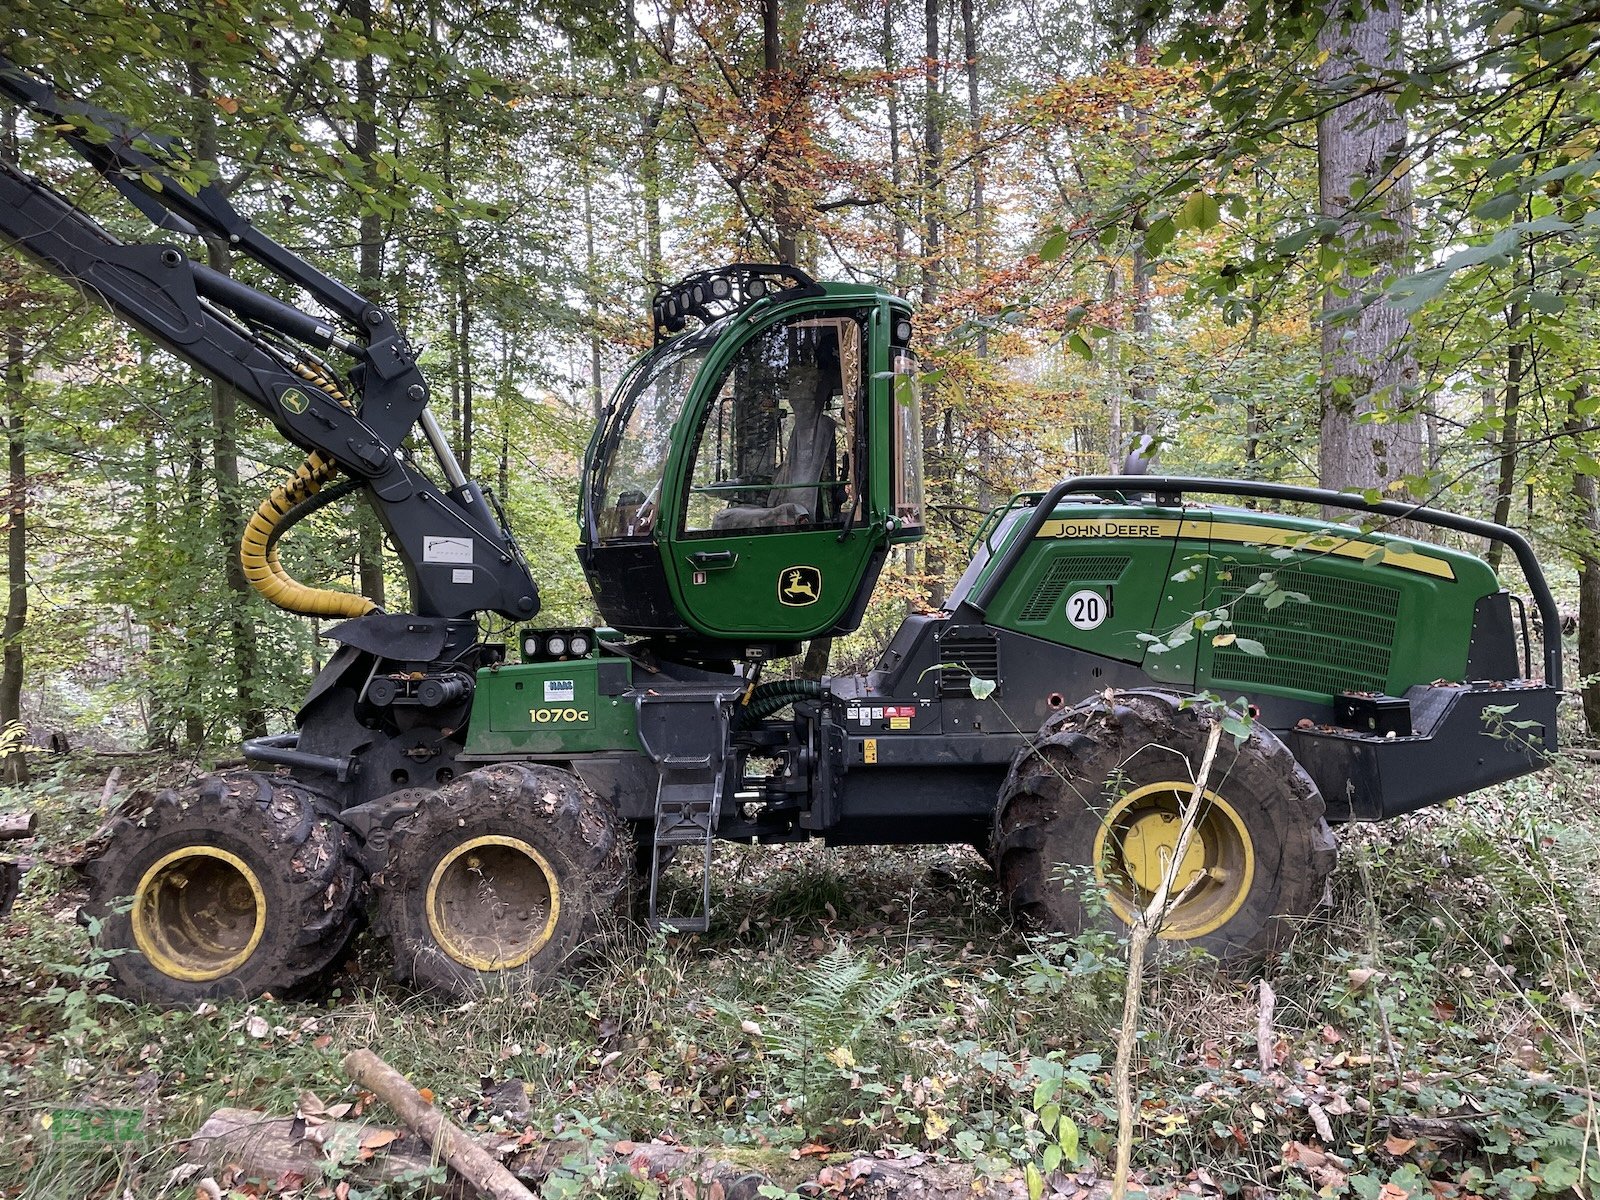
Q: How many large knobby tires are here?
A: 3